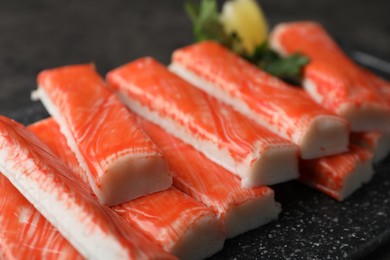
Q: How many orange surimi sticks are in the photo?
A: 10